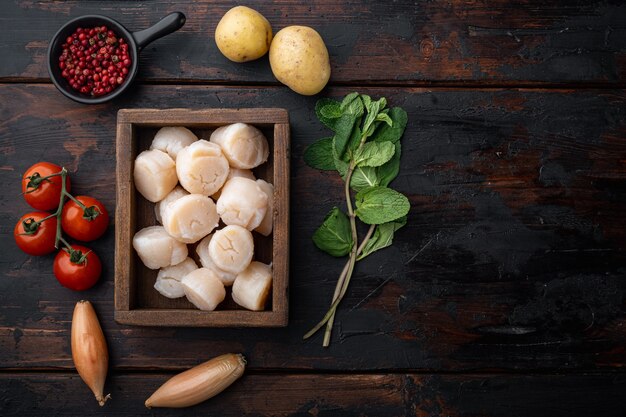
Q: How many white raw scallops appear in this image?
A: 15